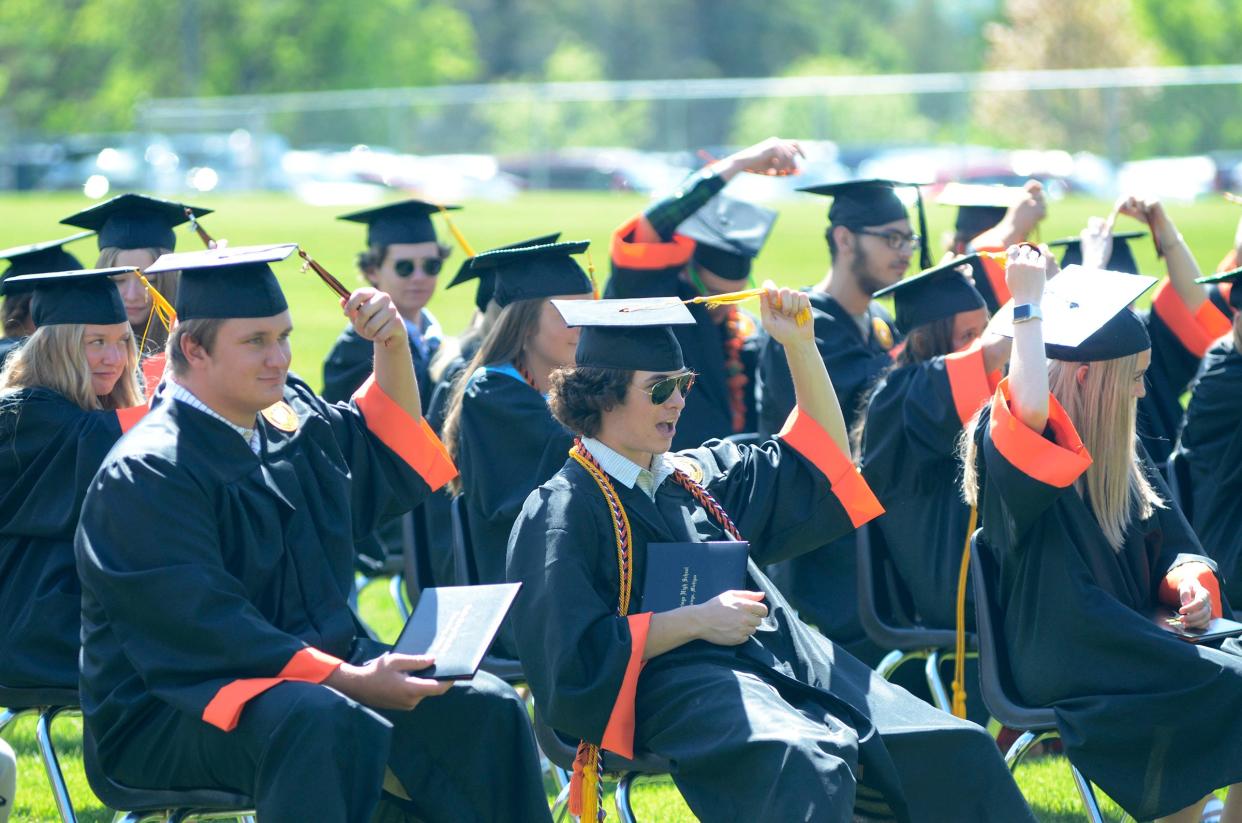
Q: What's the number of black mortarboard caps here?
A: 15